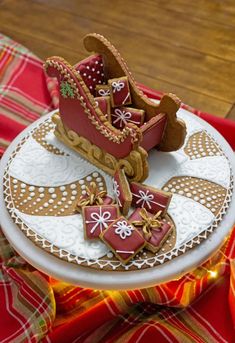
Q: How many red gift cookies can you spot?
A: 10